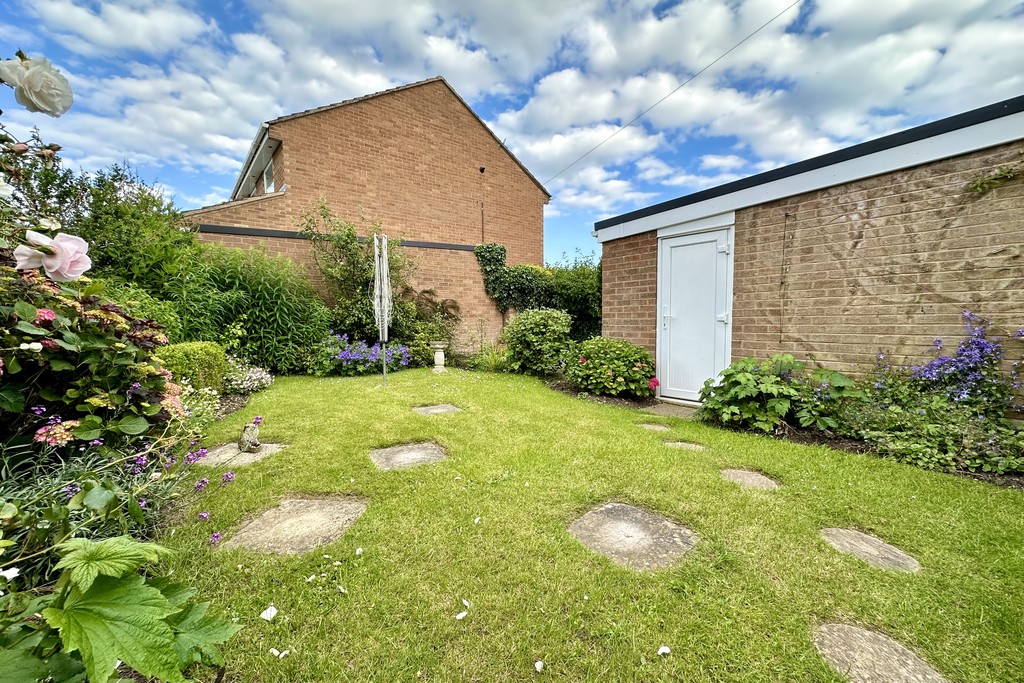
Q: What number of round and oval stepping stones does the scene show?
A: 5